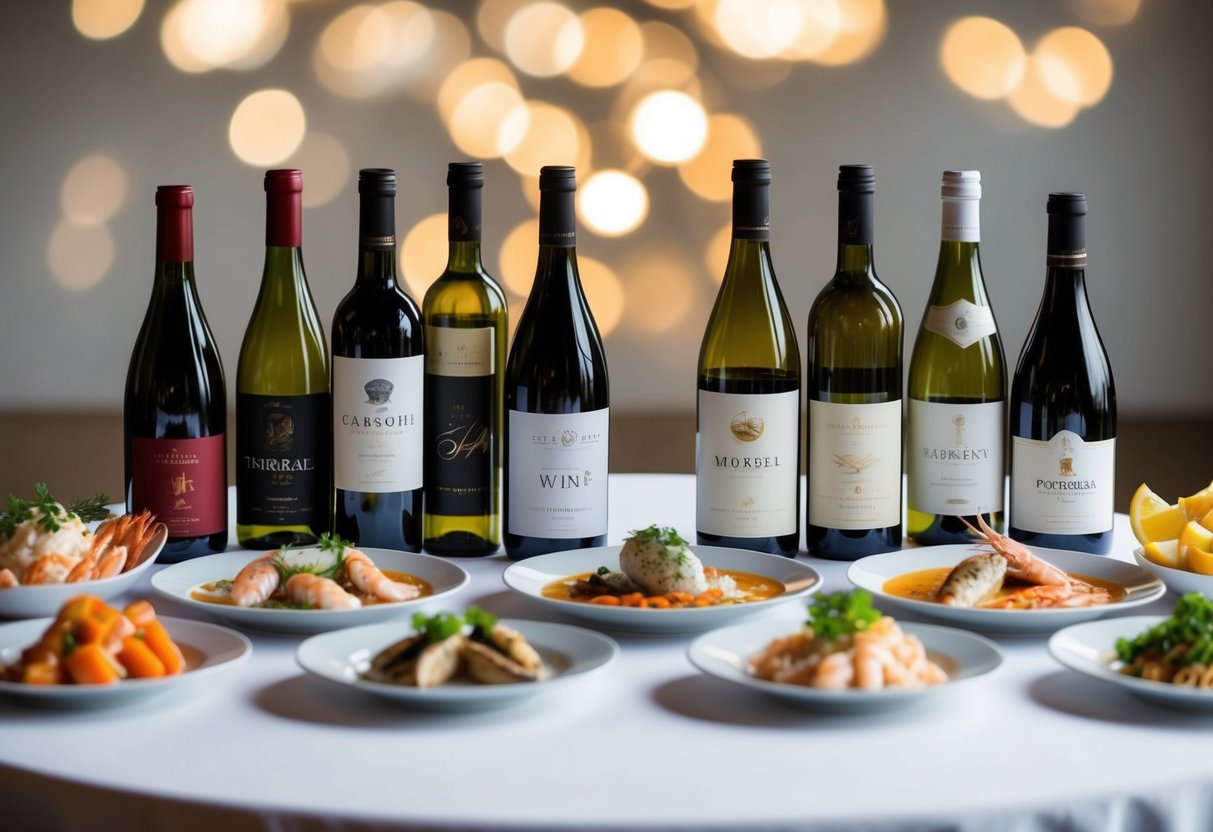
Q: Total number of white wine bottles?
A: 5